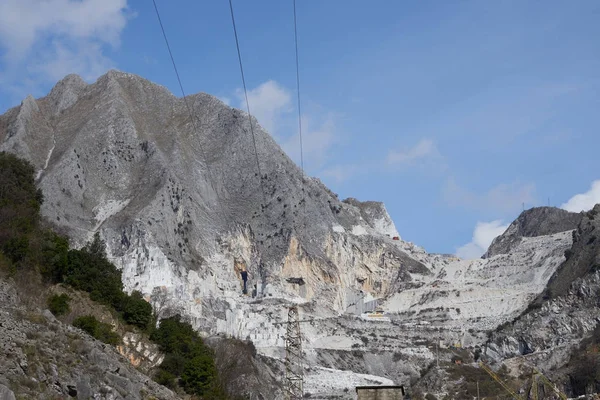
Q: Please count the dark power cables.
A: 3